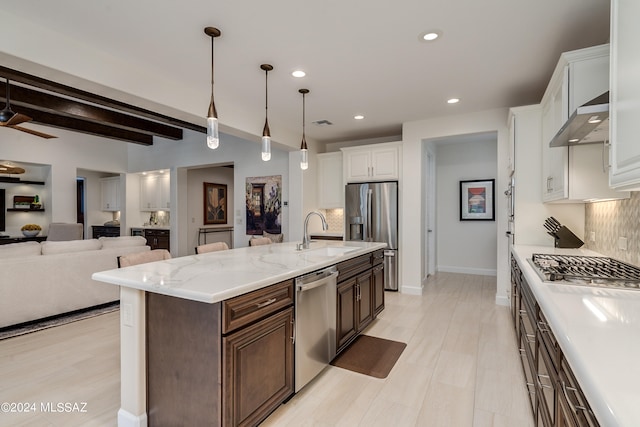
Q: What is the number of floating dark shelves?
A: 2